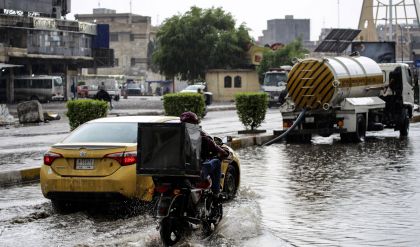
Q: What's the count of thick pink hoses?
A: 0